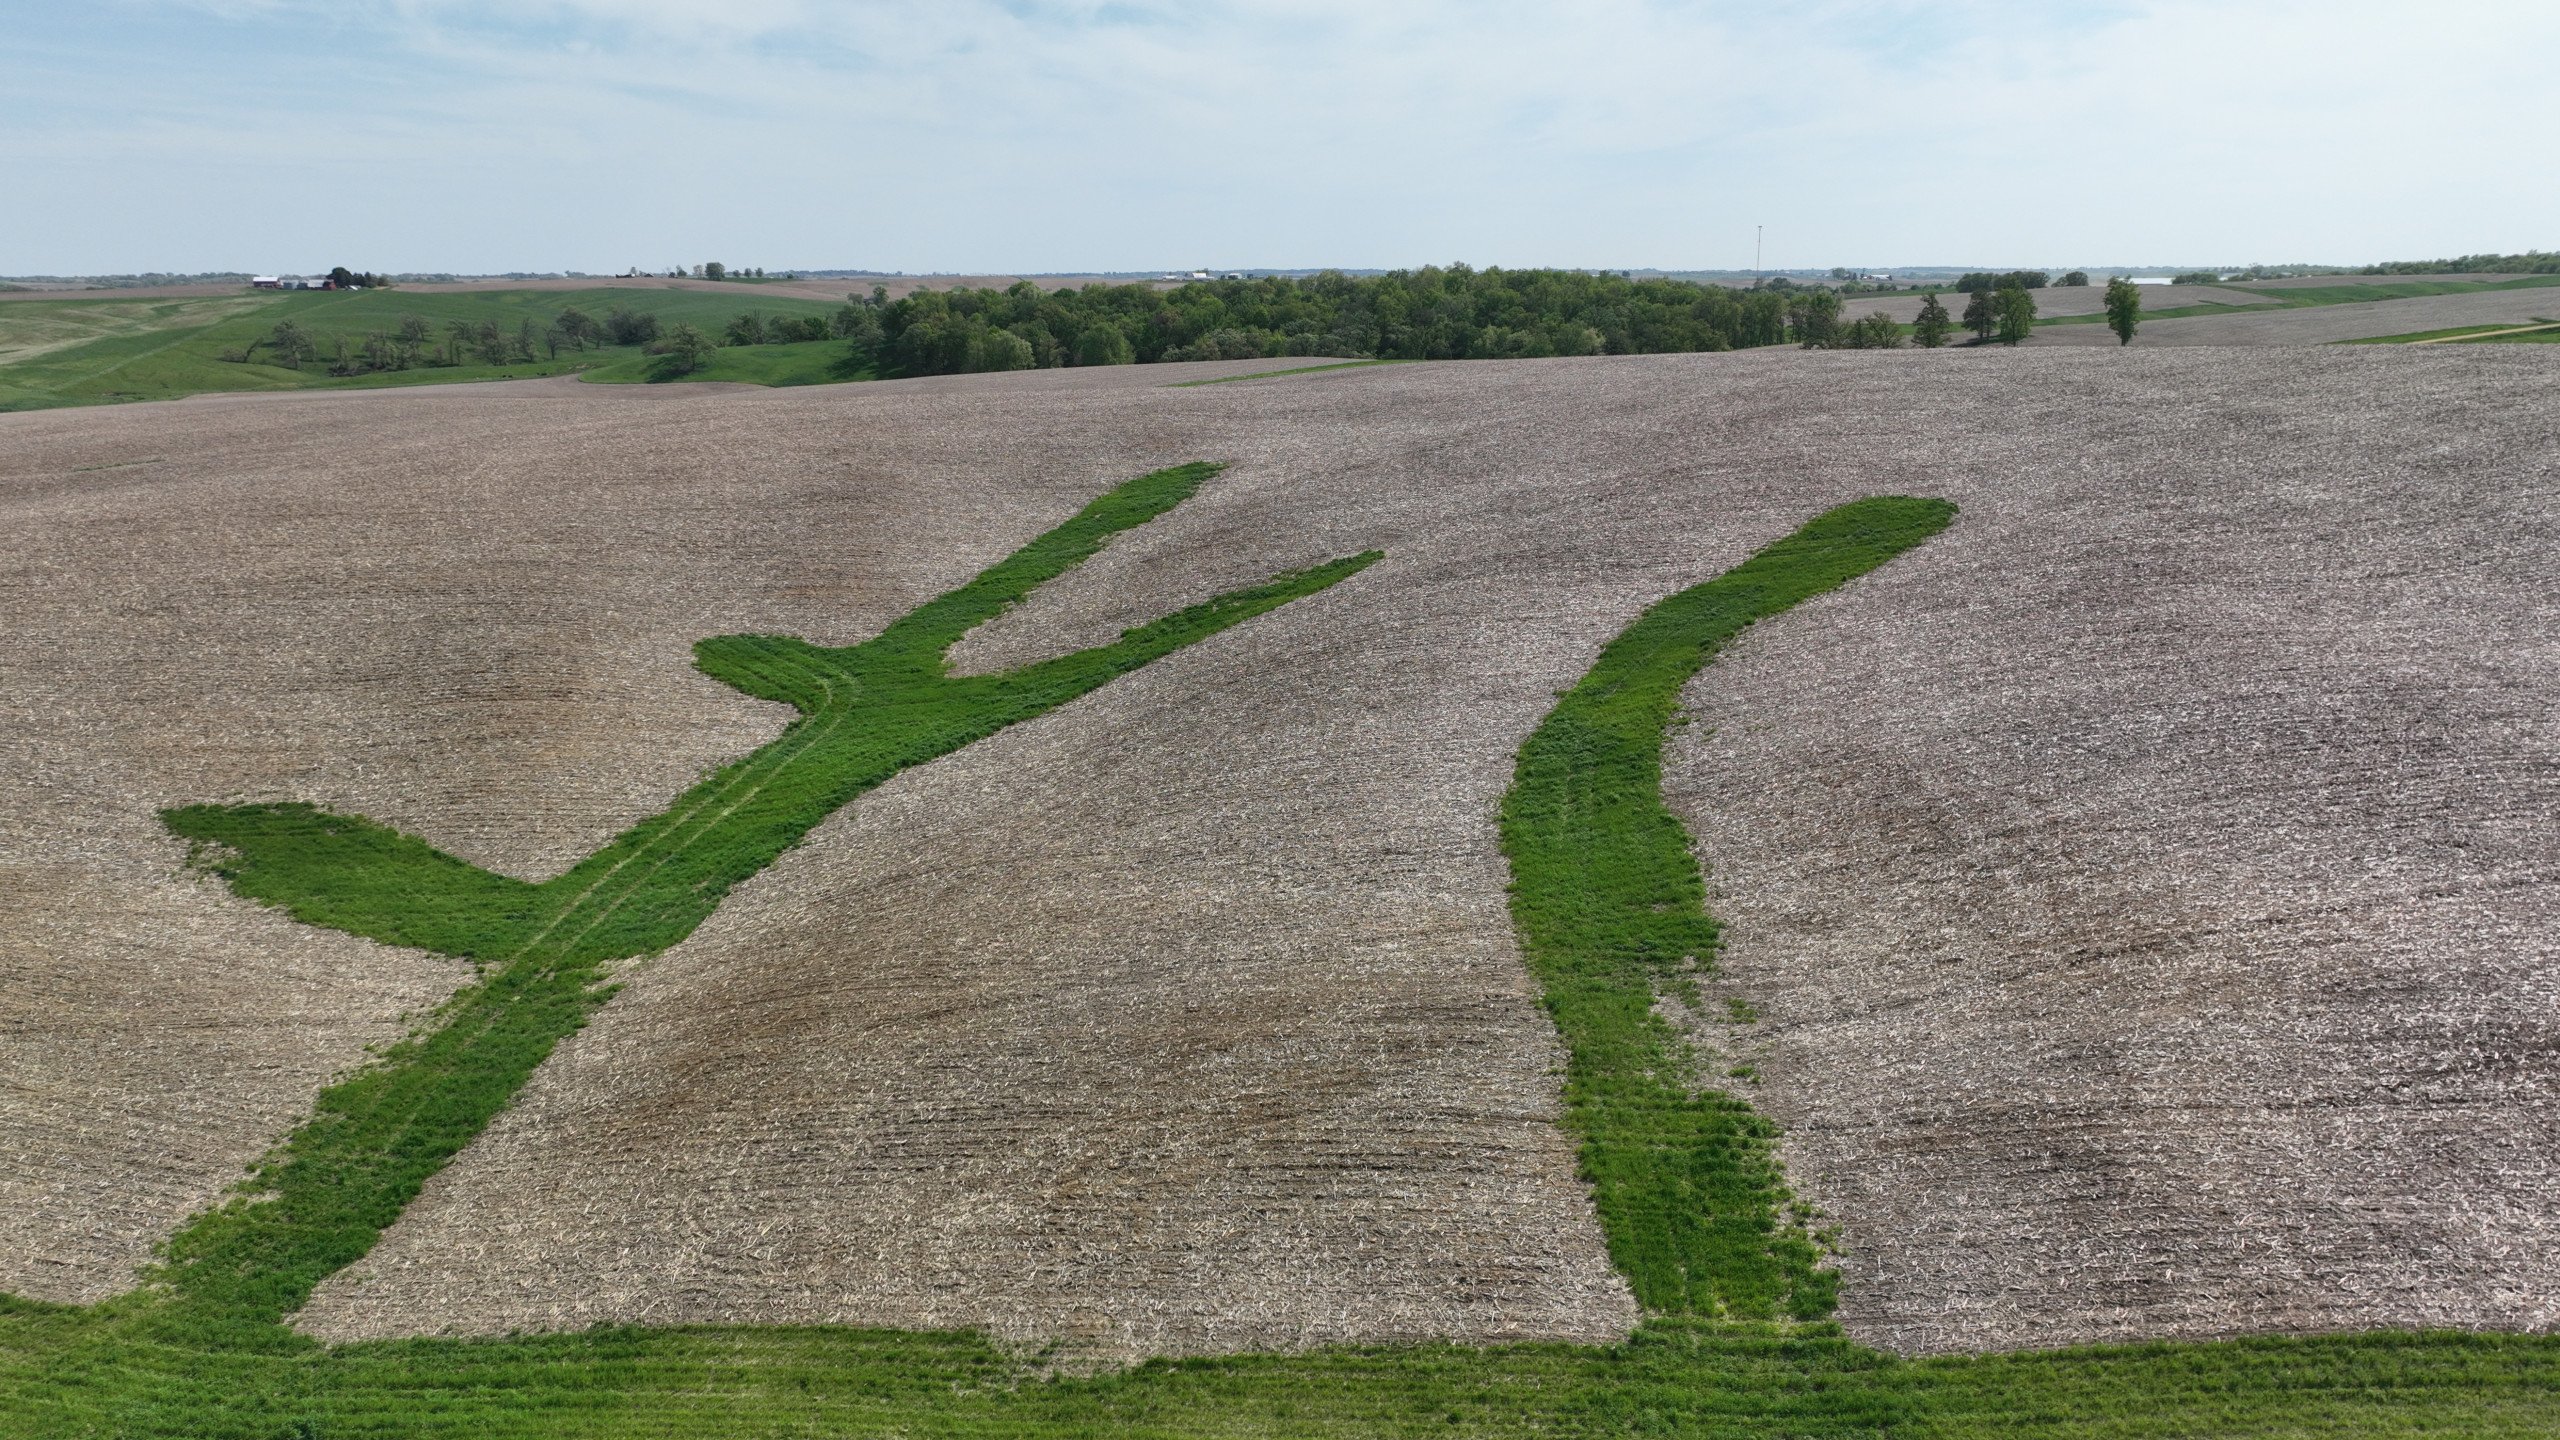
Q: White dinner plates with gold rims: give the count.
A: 0